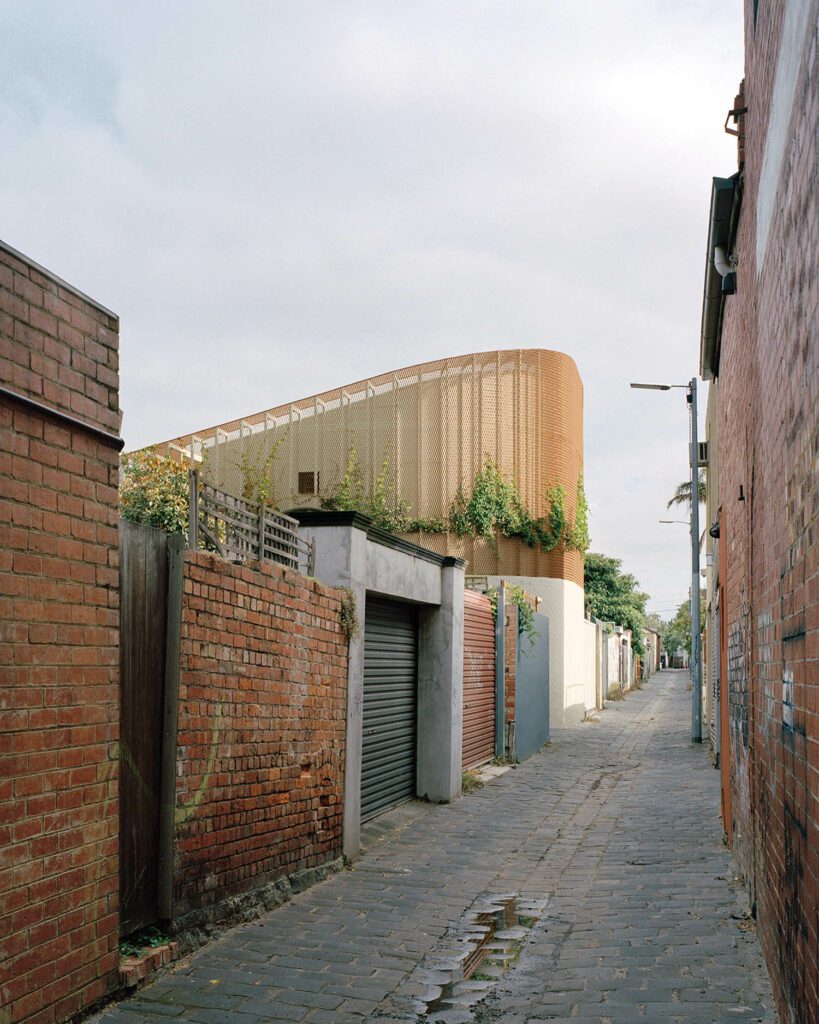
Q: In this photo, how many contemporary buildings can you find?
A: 1